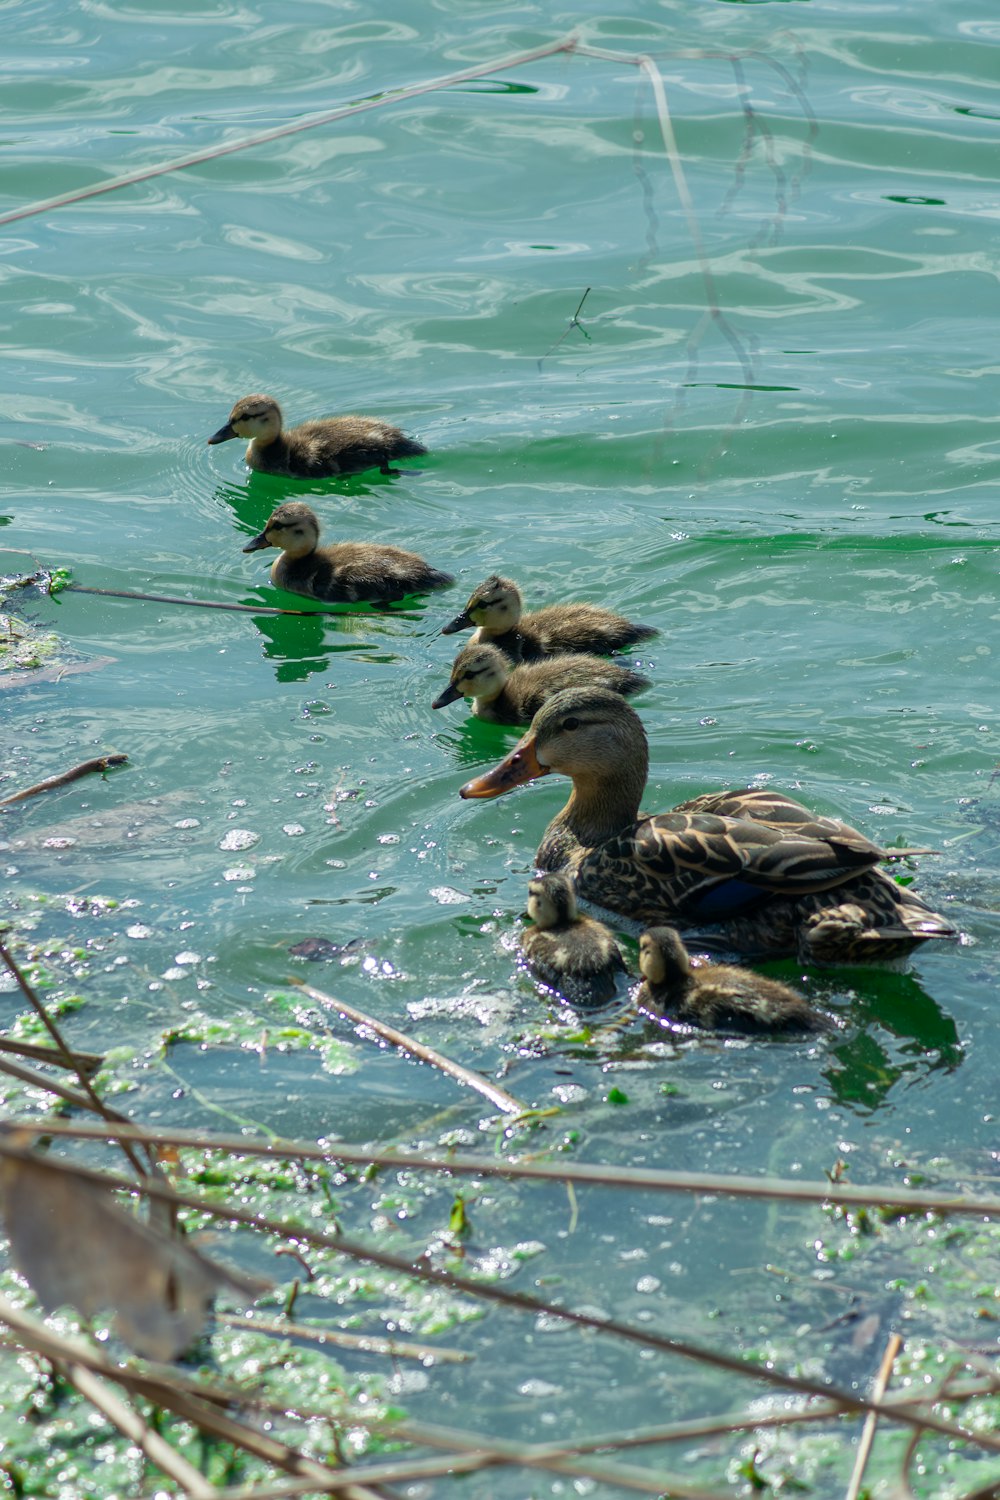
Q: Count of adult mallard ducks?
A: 1